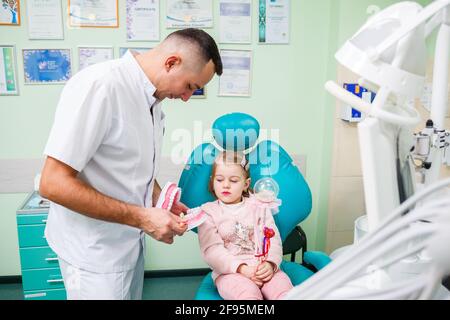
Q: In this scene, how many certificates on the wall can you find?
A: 13